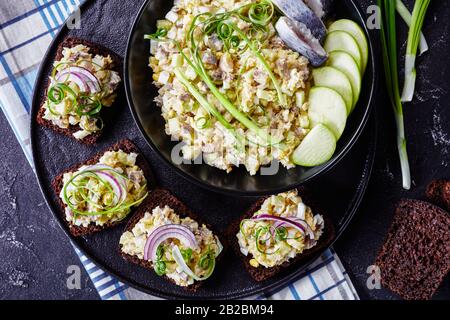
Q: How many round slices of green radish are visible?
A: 6